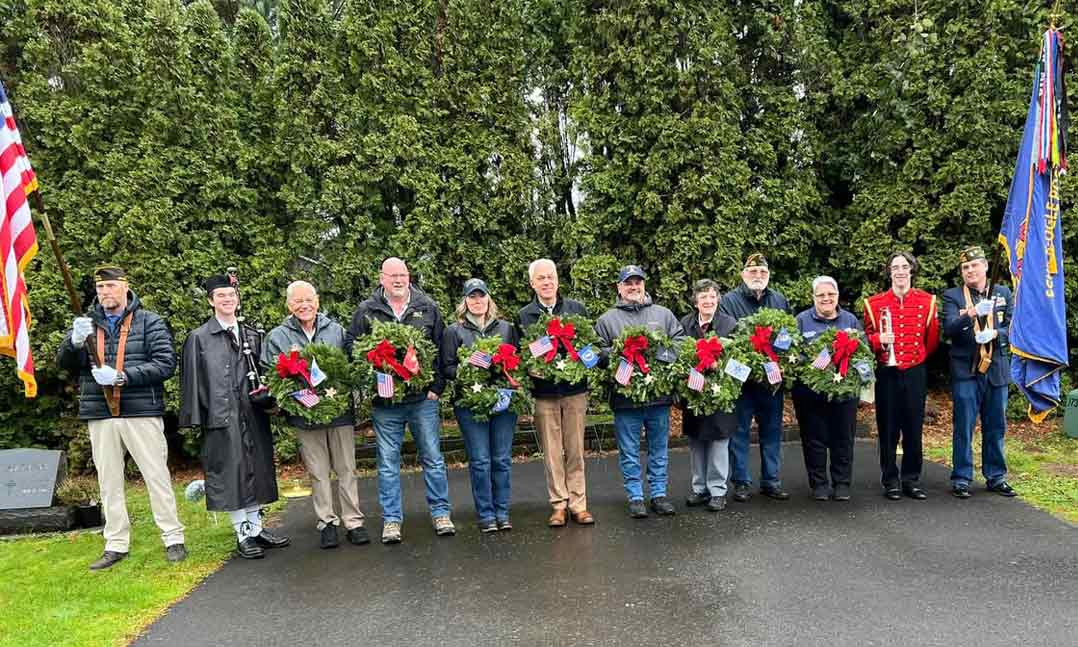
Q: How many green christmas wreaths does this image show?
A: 8